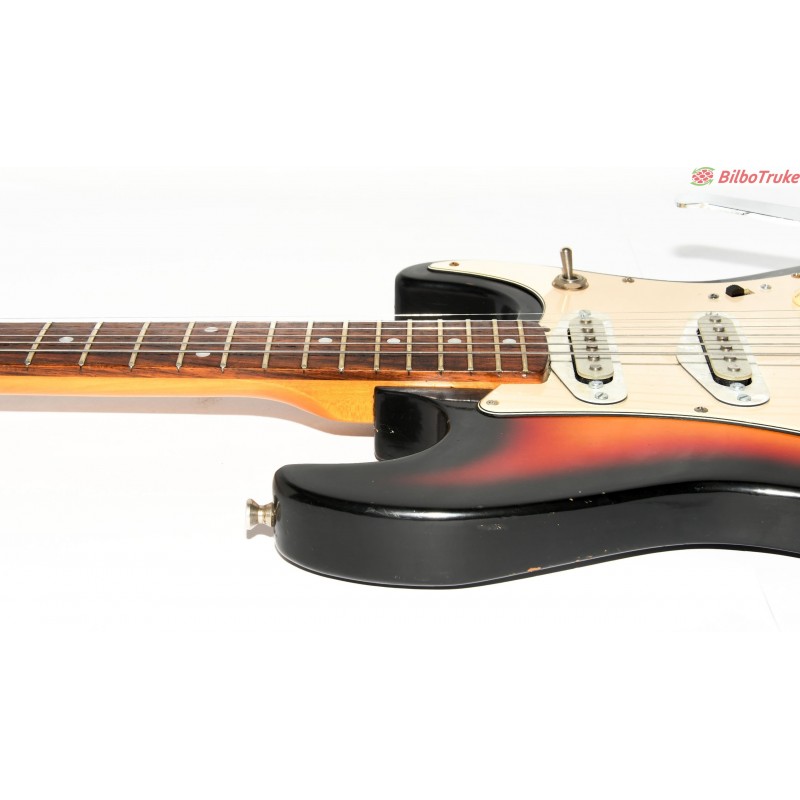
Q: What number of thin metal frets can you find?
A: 14